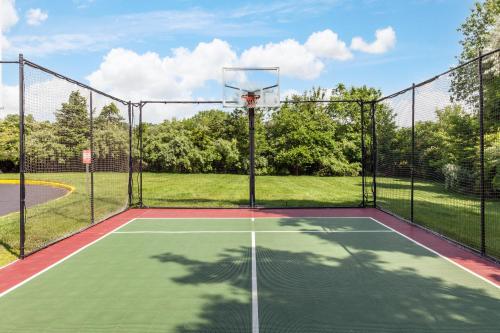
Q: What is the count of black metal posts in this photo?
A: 9